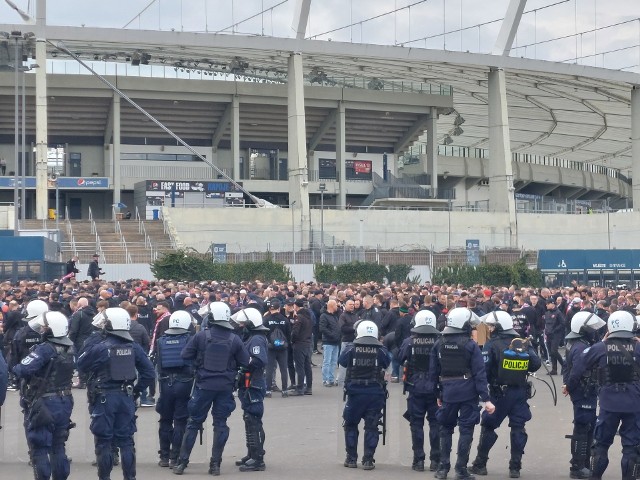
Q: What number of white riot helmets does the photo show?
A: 12